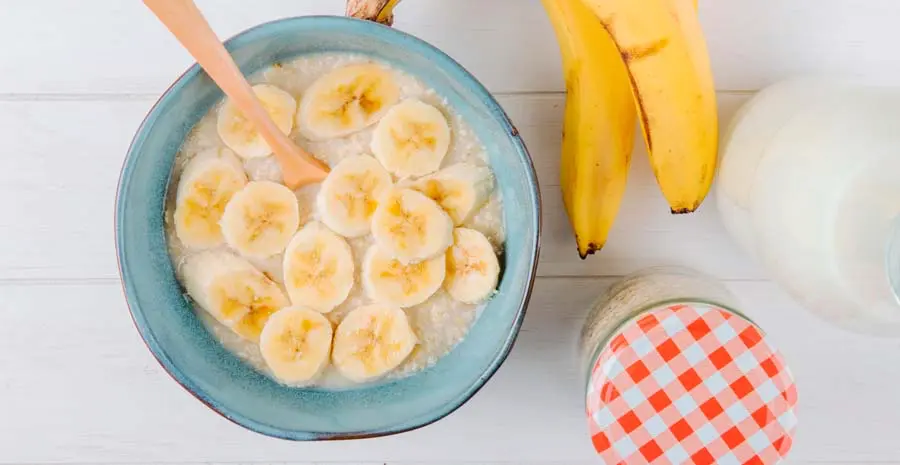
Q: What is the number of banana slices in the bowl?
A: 14